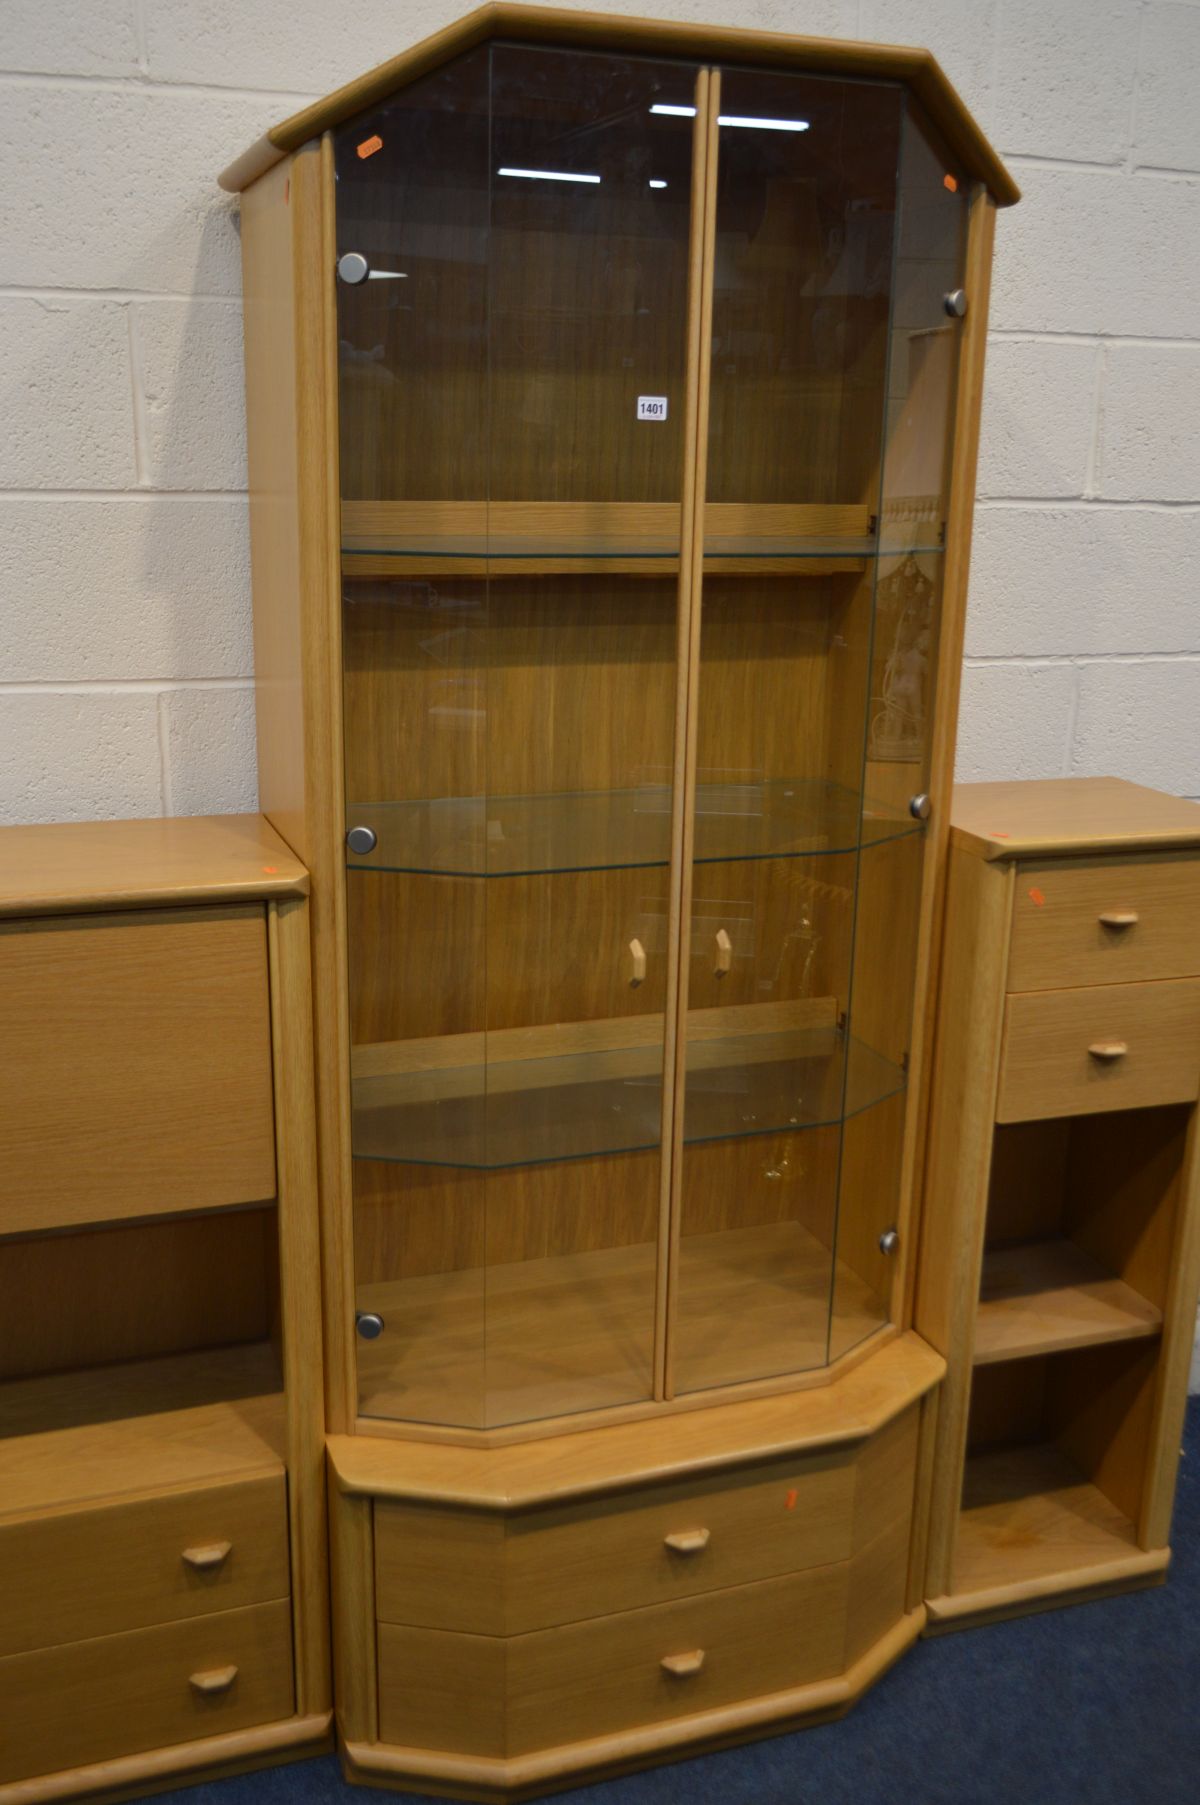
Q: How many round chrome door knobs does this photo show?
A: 6